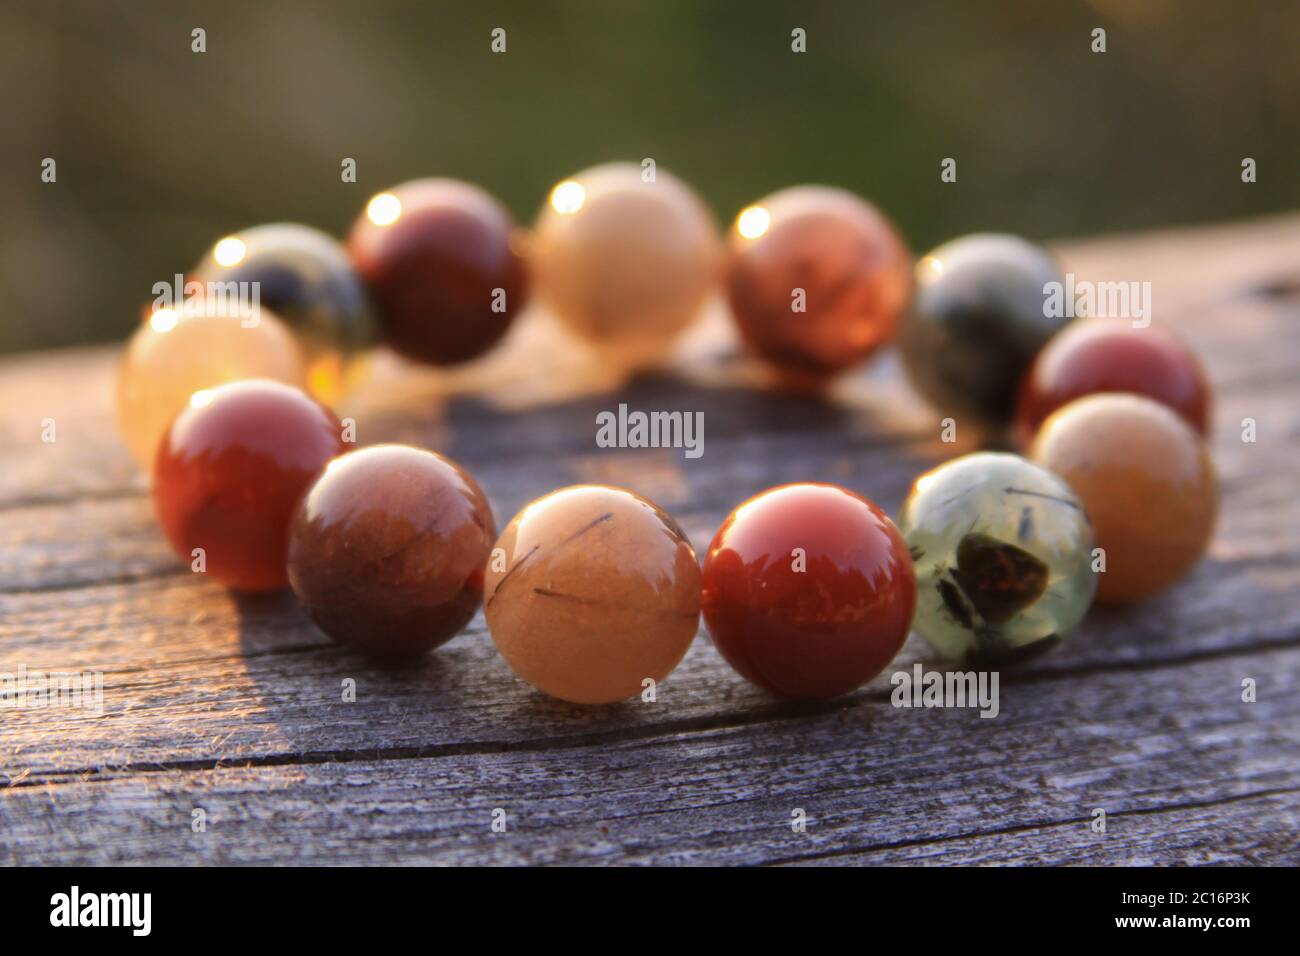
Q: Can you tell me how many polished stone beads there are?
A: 13